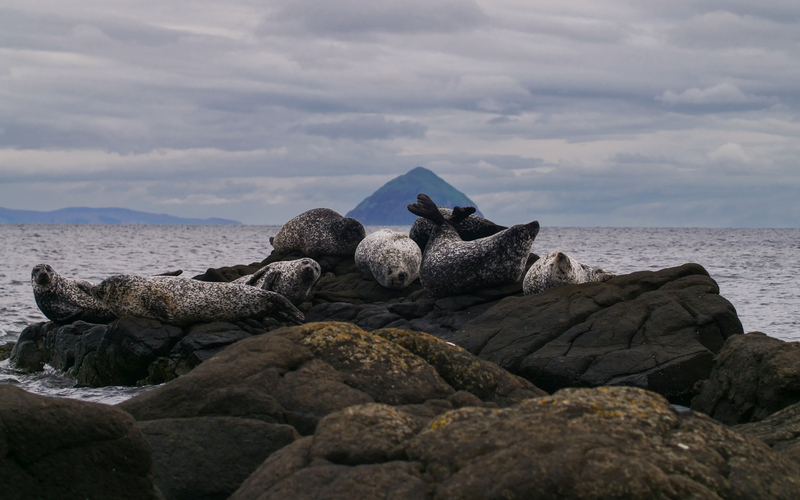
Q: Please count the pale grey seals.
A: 2